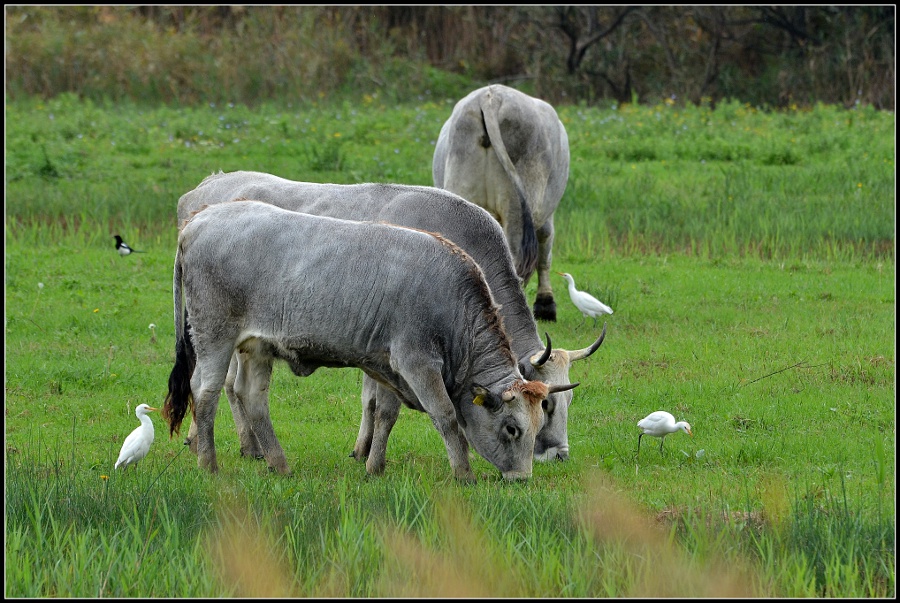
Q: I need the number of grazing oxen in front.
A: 2